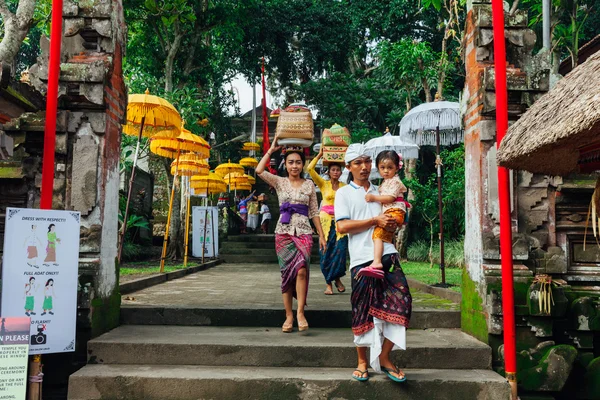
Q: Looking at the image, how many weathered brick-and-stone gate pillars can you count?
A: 2